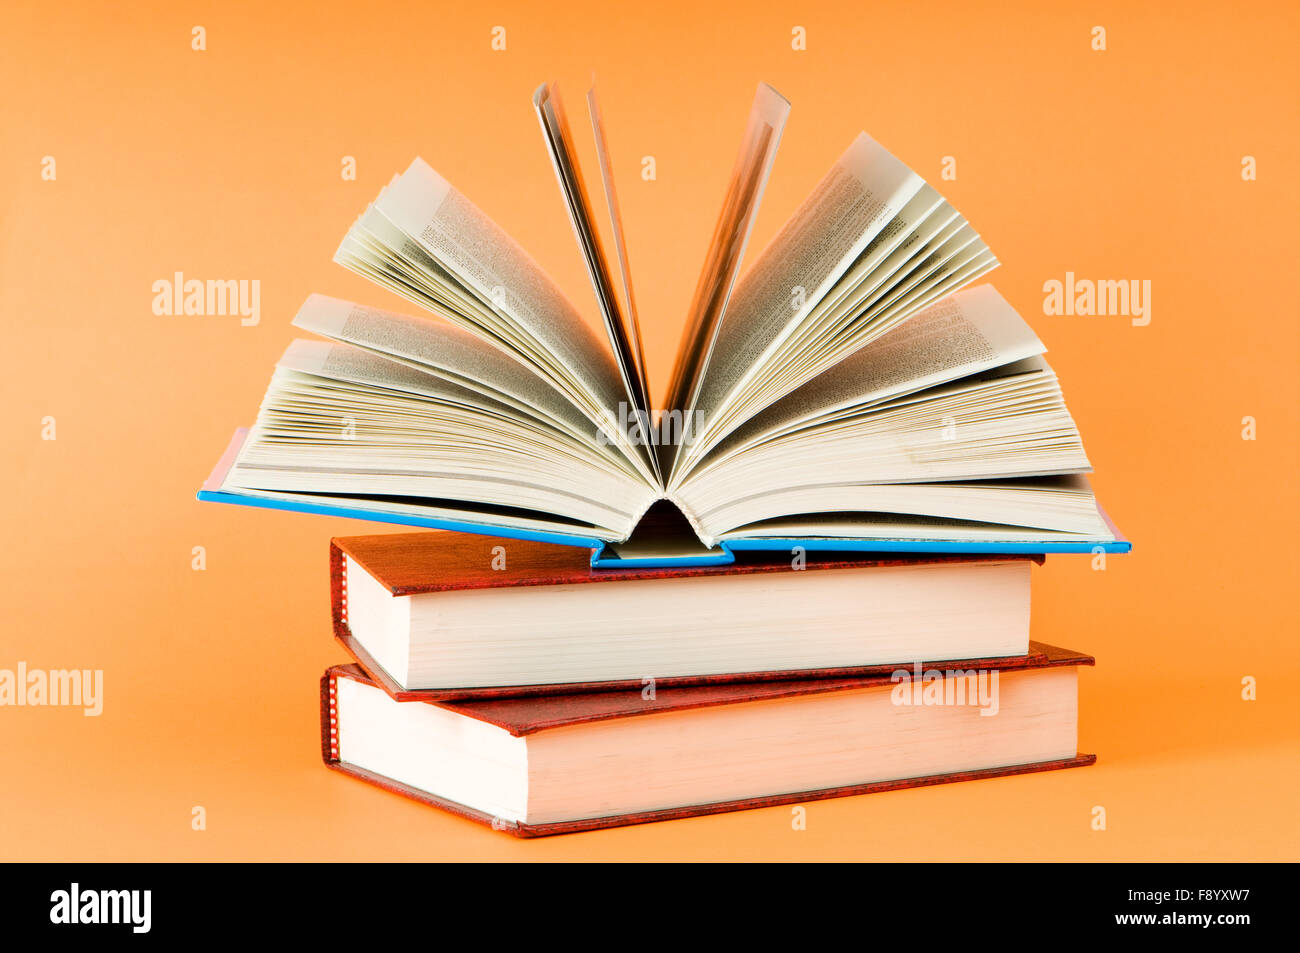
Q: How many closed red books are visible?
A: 2